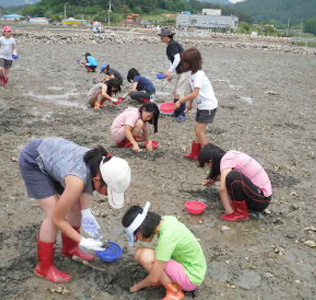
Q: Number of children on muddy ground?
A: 10